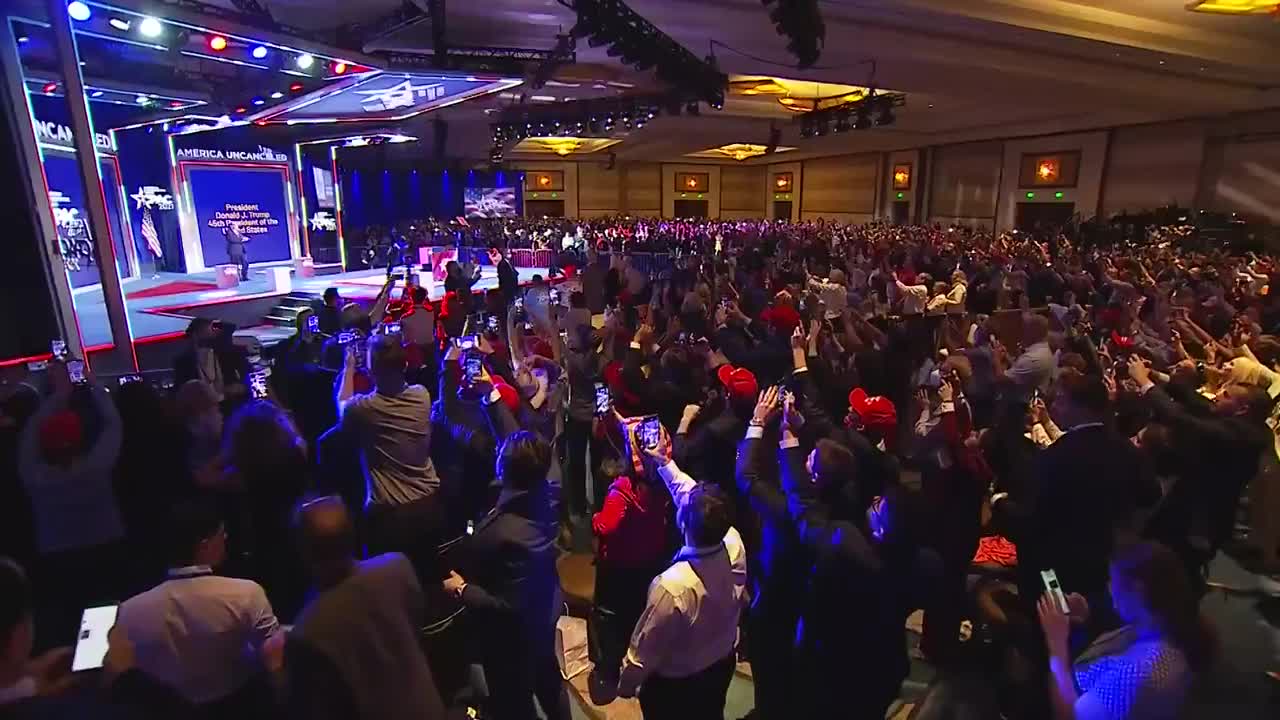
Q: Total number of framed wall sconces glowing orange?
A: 5